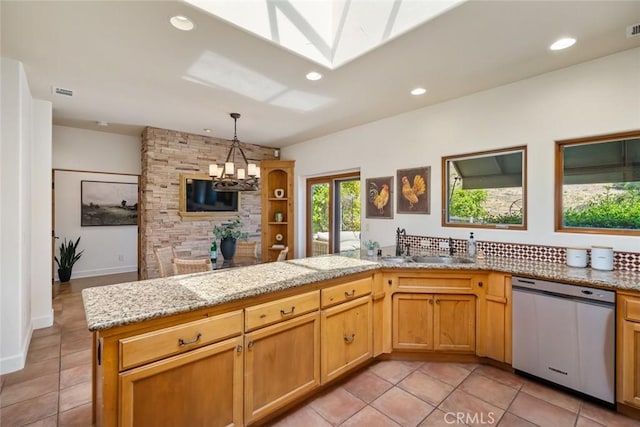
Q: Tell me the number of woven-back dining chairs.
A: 4